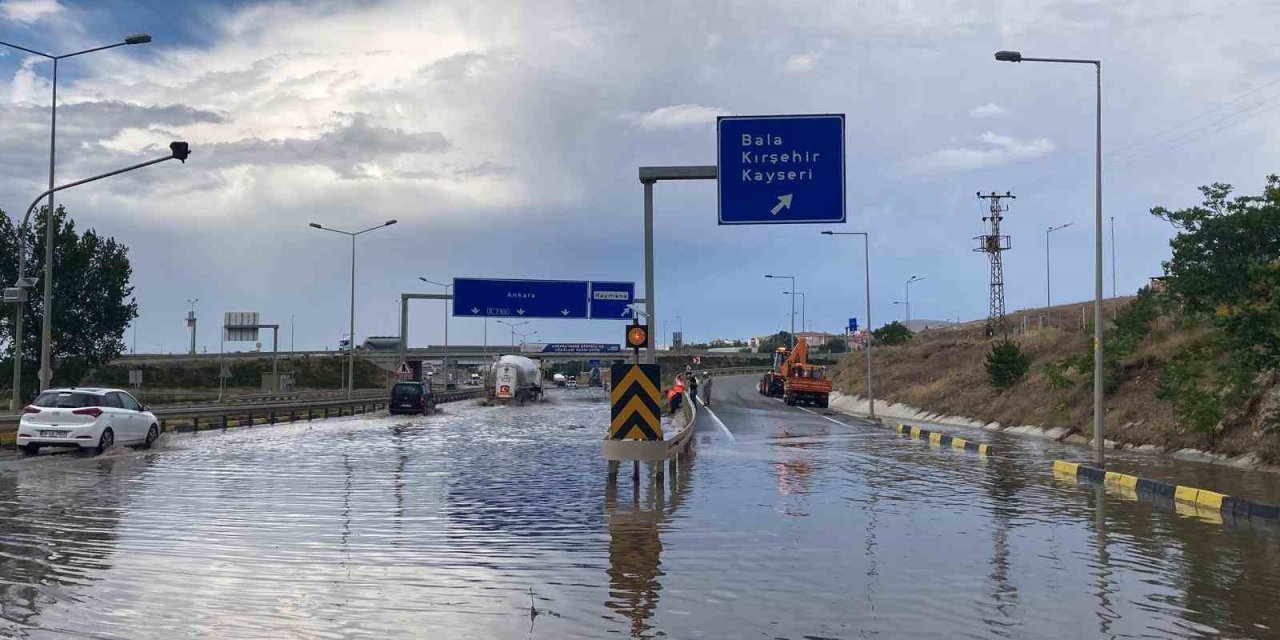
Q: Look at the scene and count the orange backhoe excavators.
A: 1